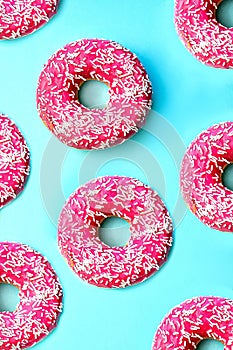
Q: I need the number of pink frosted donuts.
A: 8